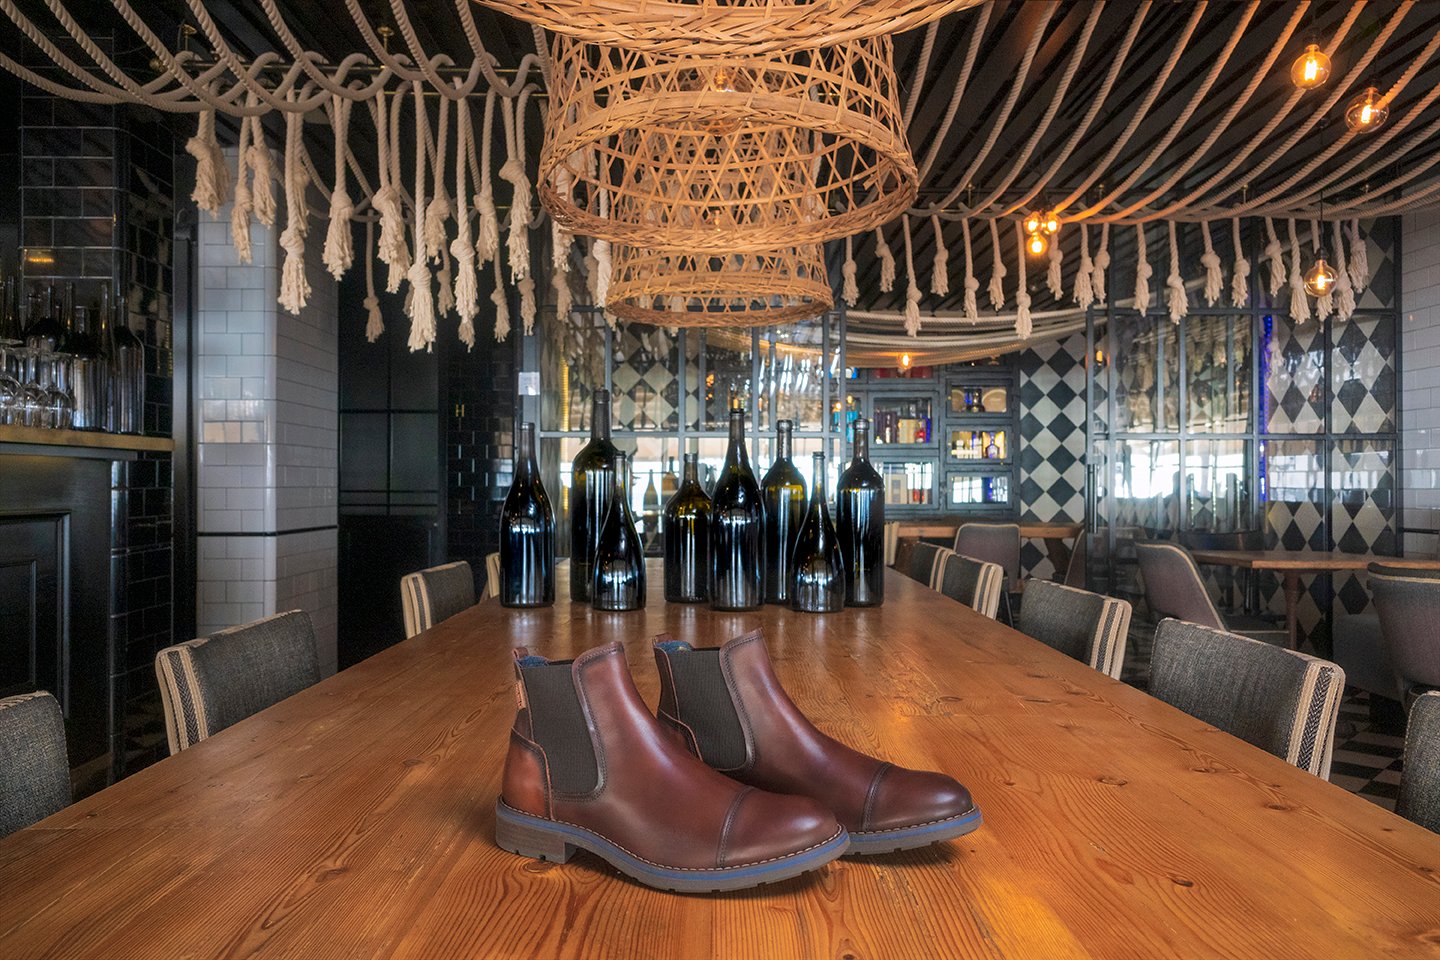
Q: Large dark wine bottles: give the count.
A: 8